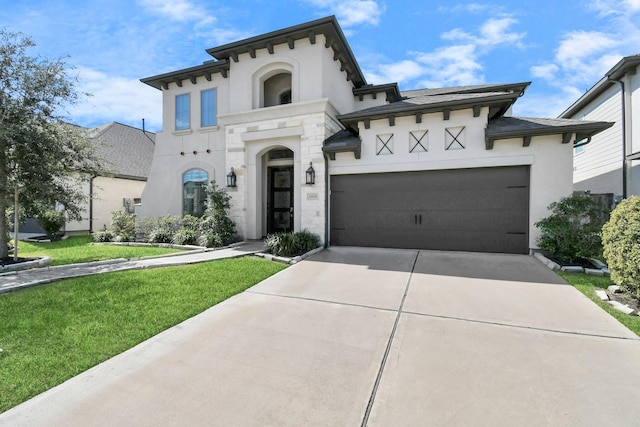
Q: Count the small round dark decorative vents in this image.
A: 3